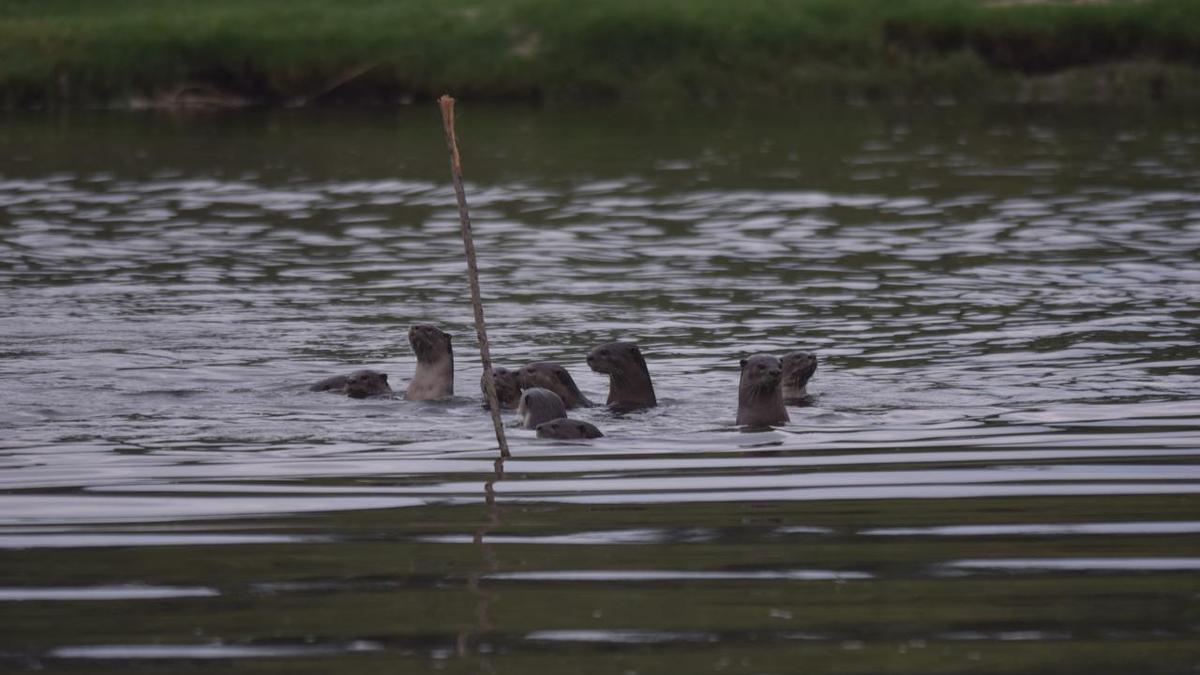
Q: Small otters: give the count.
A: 9